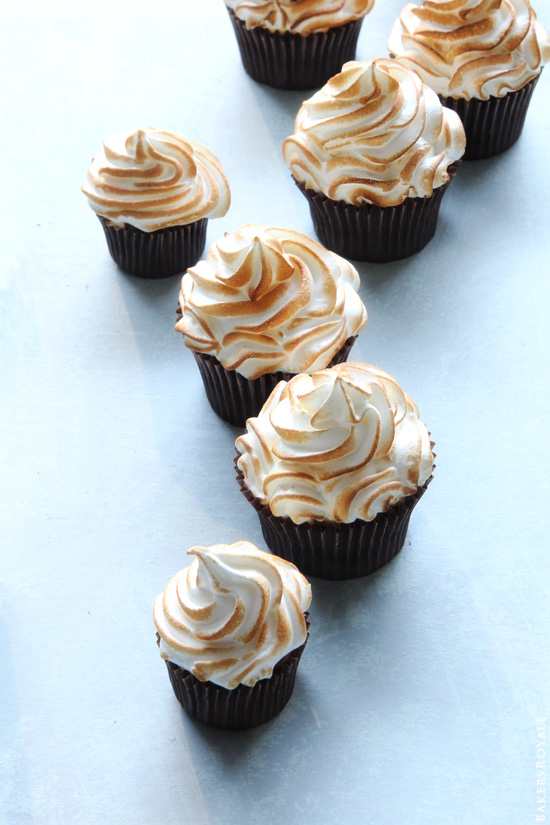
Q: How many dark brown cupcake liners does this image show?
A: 7